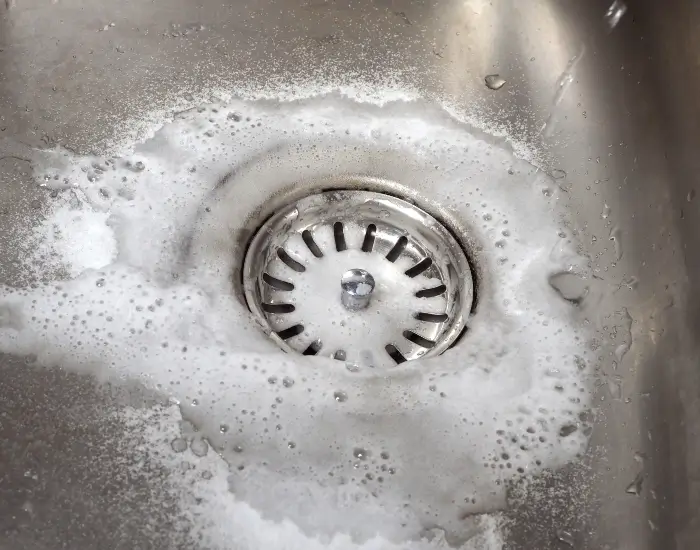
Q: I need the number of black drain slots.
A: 14